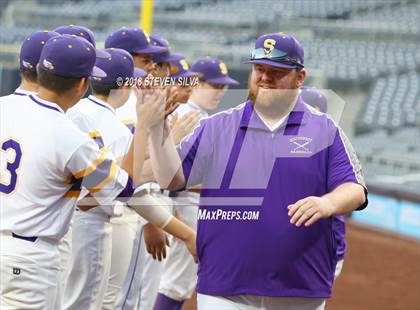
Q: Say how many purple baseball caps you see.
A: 10